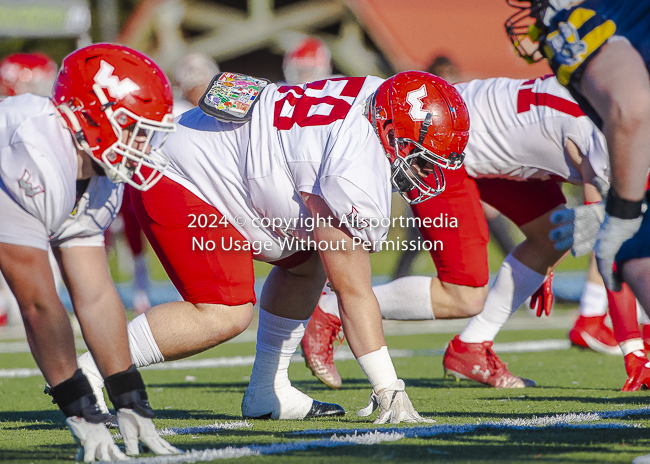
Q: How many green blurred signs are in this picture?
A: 1